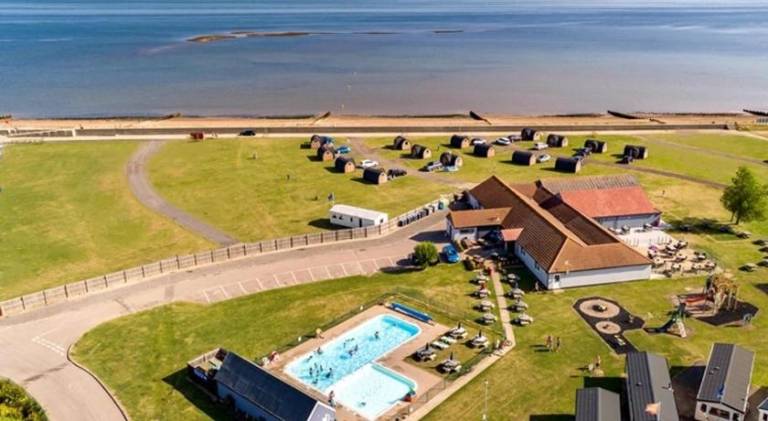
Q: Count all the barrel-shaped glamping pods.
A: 15